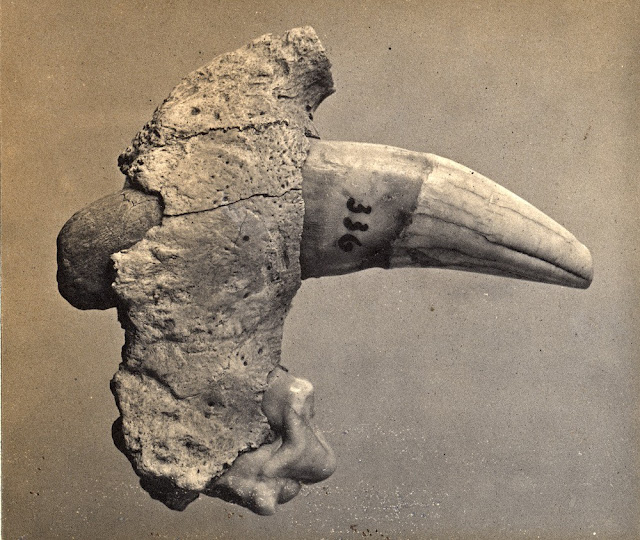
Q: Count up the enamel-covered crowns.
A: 2